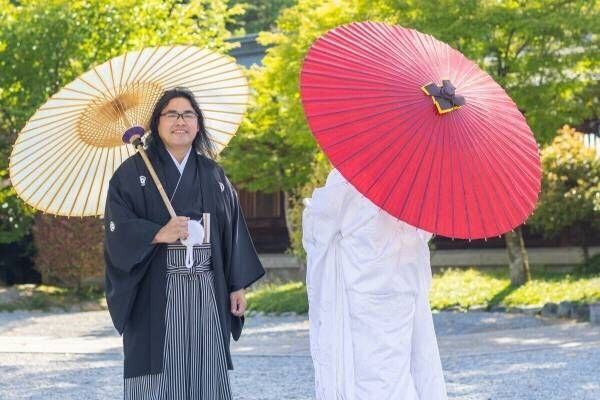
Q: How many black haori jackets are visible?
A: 1